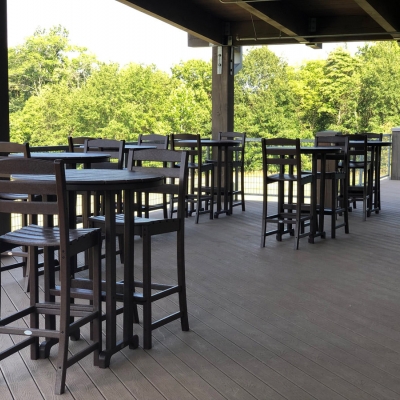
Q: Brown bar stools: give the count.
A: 12